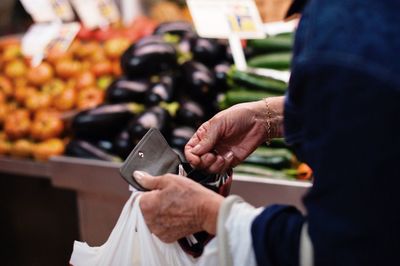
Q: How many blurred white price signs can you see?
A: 4